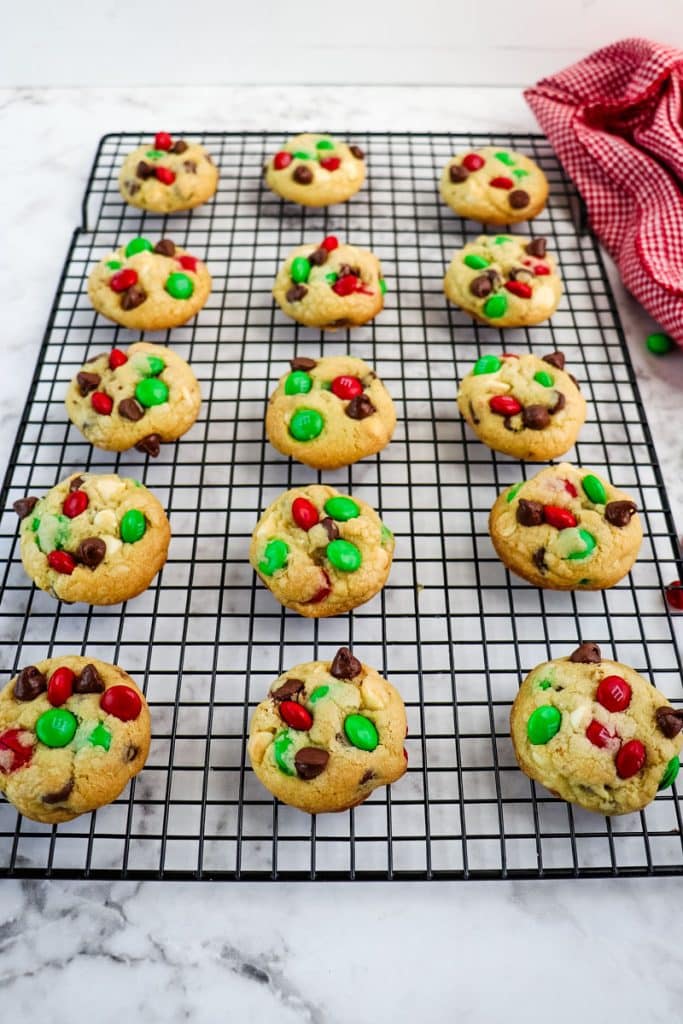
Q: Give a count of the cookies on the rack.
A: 15